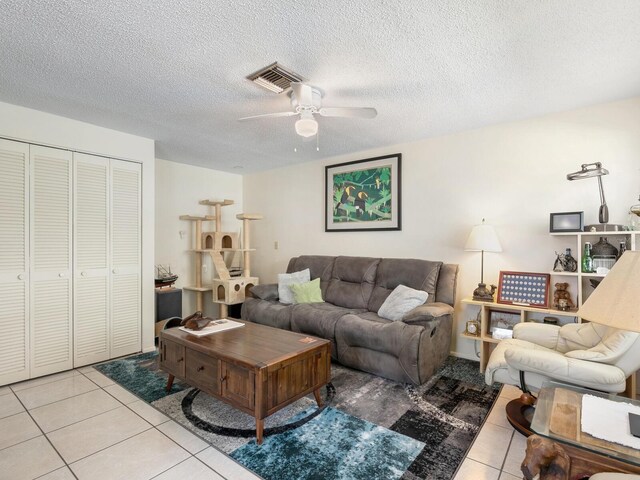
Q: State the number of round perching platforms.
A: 3